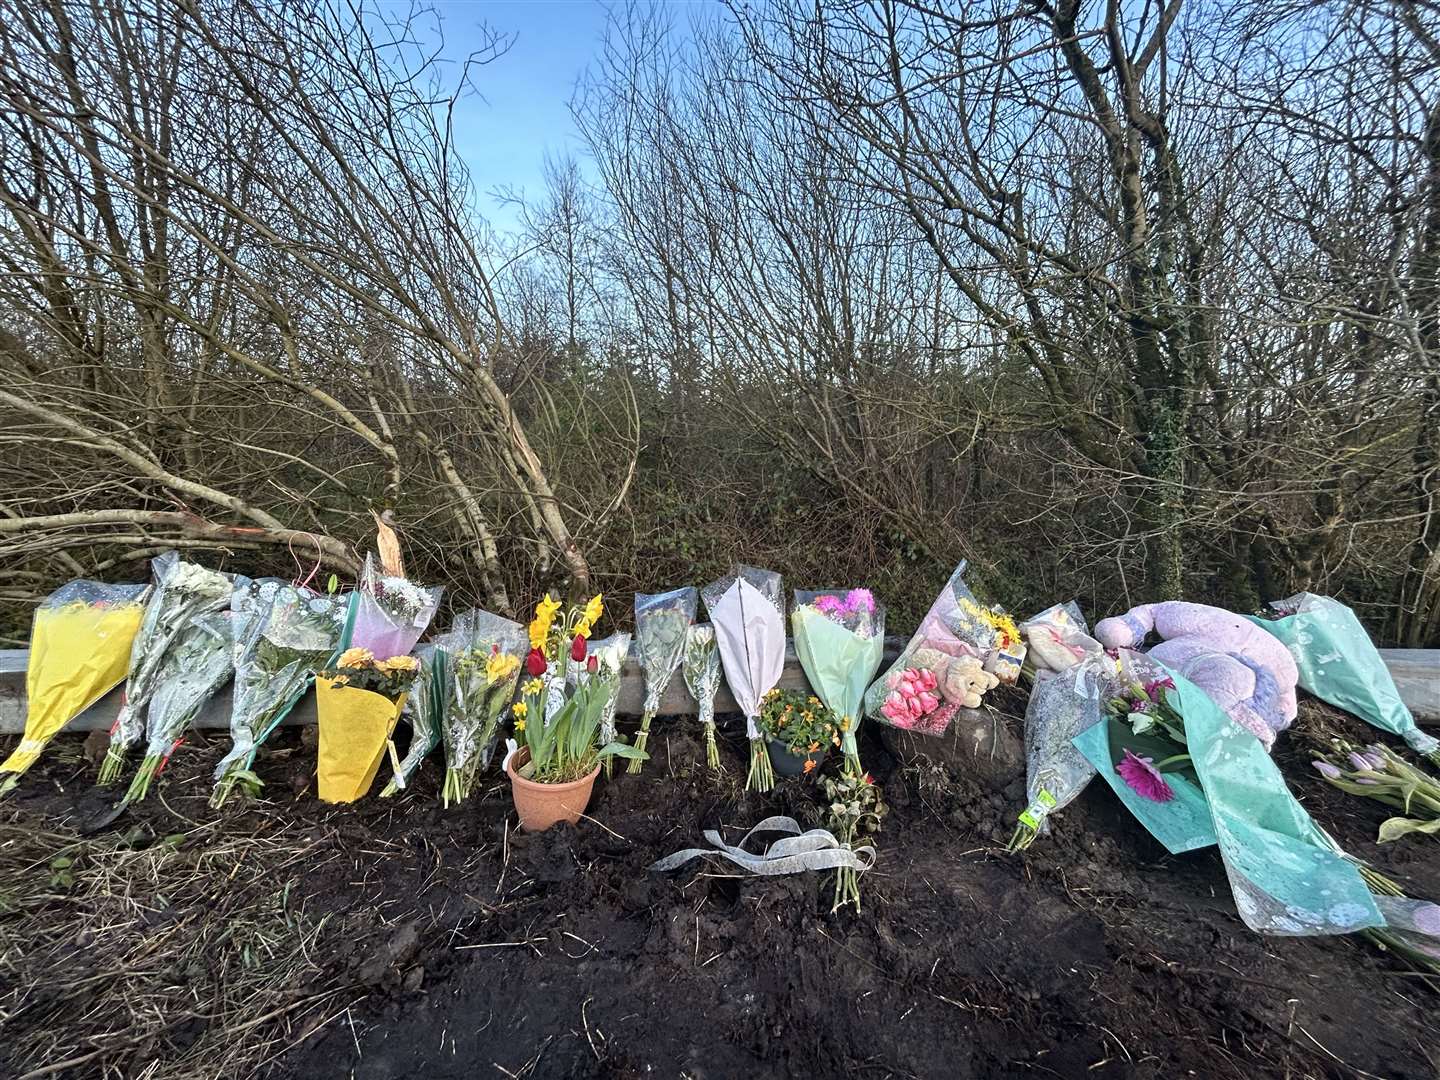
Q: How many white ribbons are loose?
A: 1